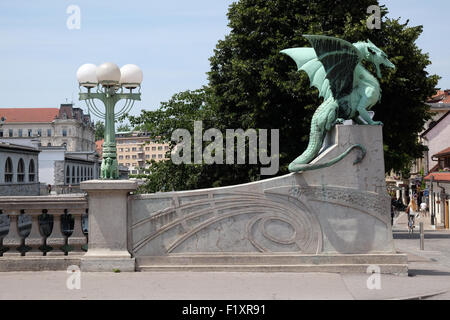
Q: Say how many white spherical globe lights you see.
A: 3